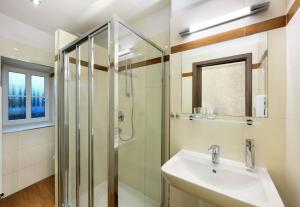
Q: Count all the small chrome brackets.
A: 2